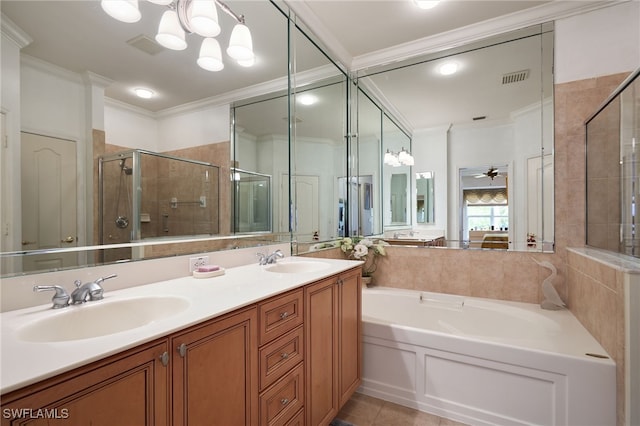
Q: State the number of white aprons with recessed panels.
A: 1